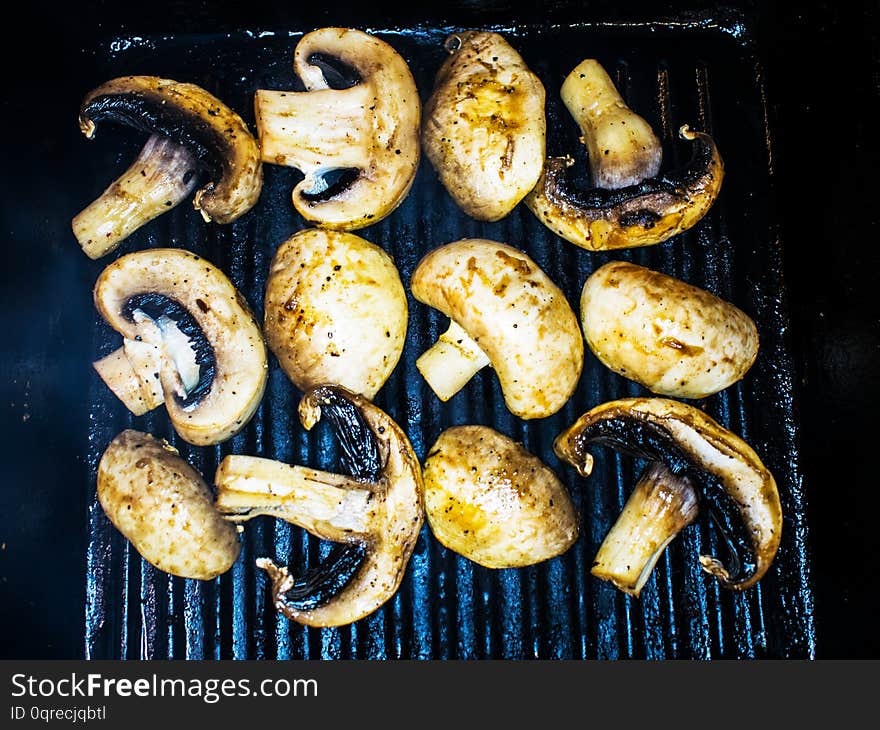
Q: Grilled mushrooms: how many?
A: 12